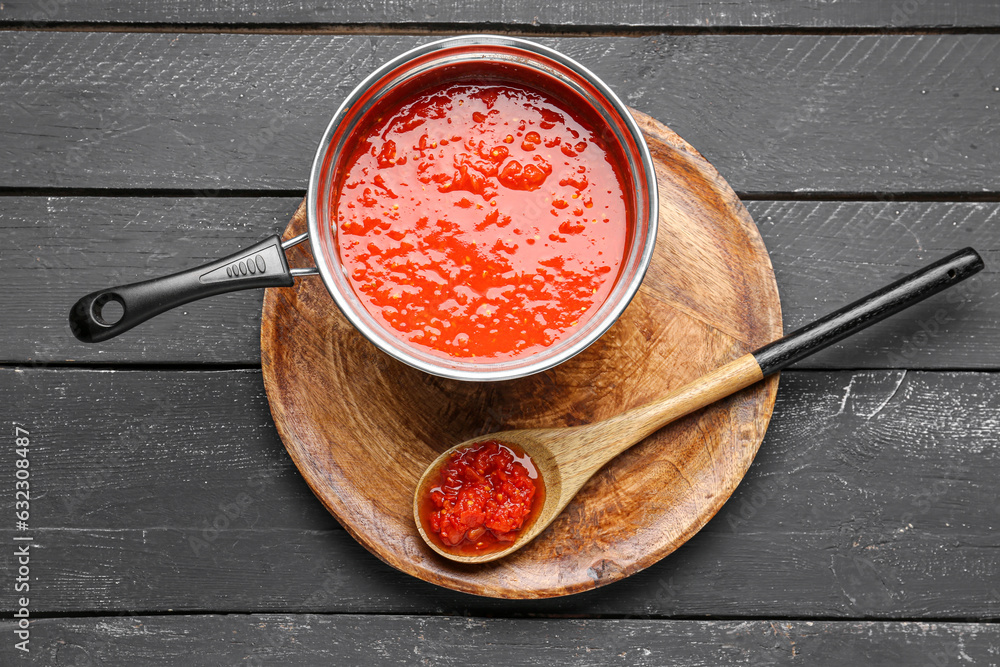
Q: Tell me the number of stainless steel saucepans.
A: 1